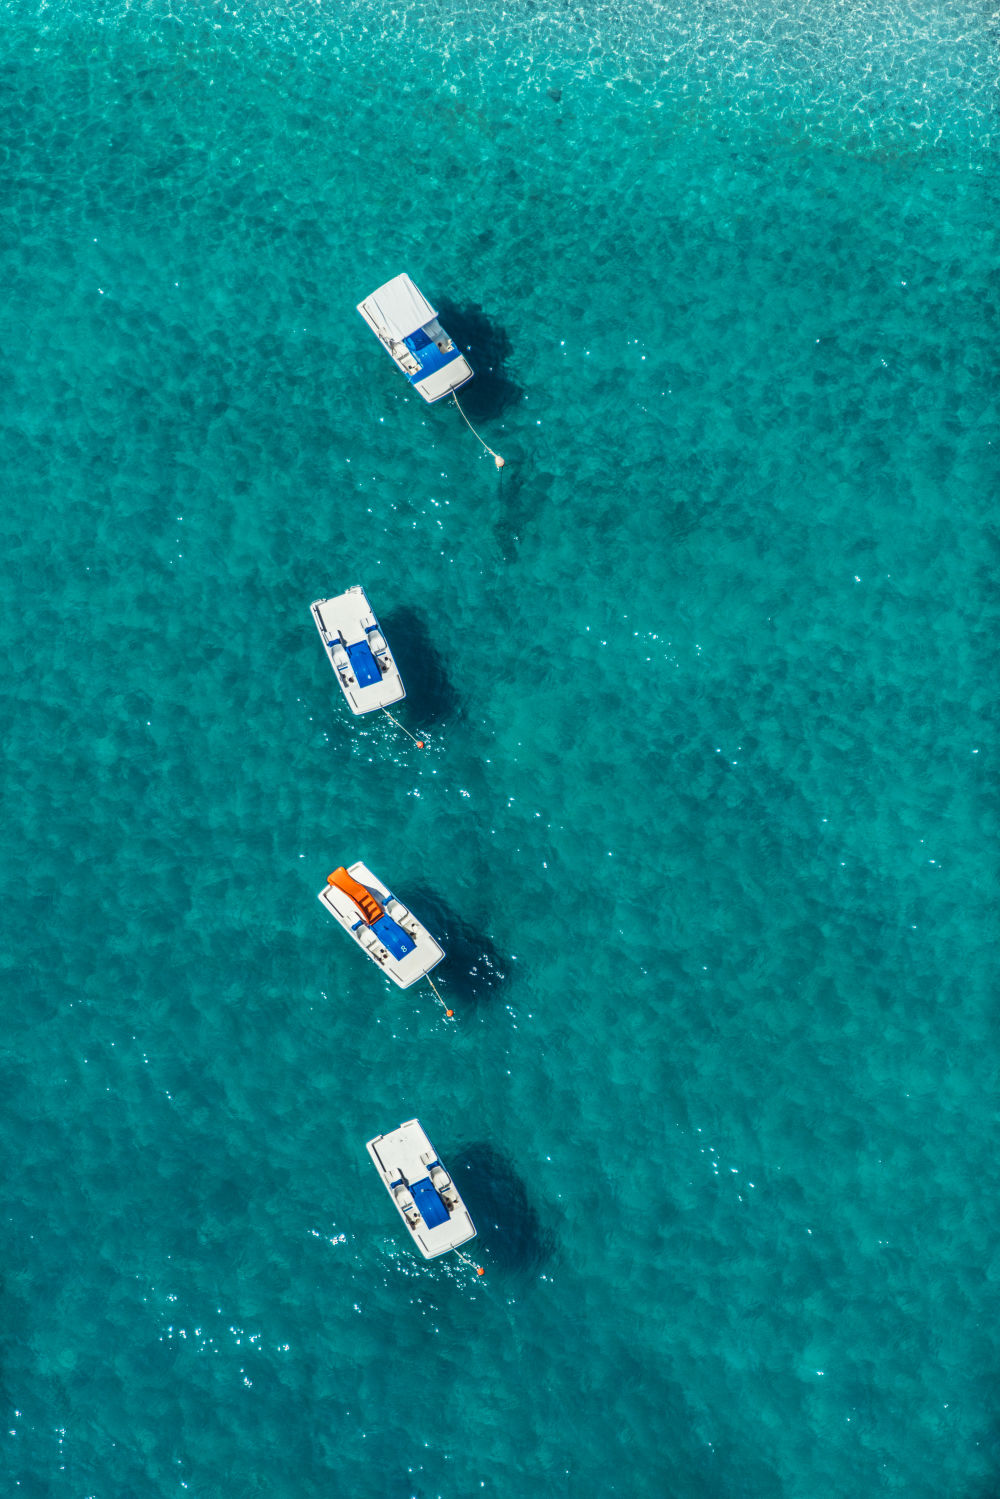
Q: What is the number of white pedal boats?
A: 4